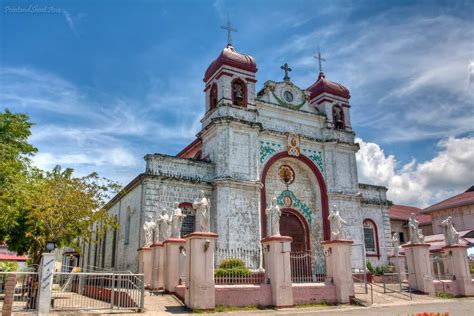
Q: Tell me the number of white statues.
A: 9